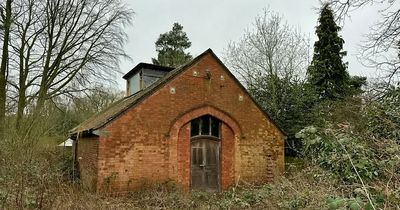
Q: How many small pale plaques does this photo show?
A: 4